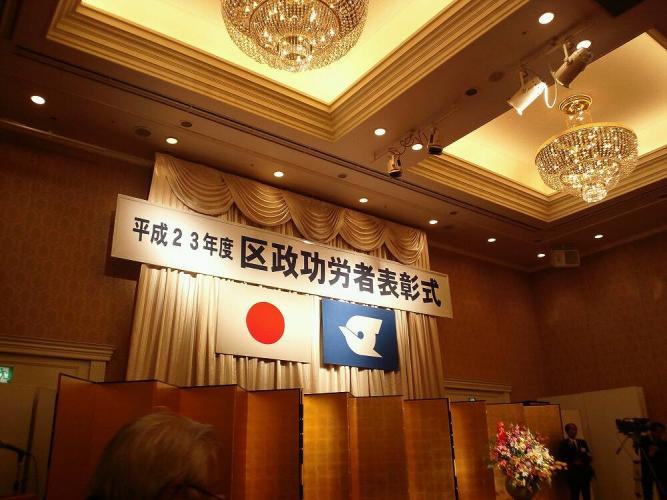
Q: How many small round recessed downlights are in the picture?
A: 12